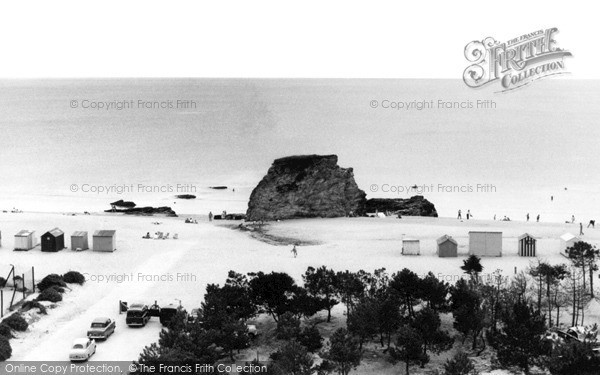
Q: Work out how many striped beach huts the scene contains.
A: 1